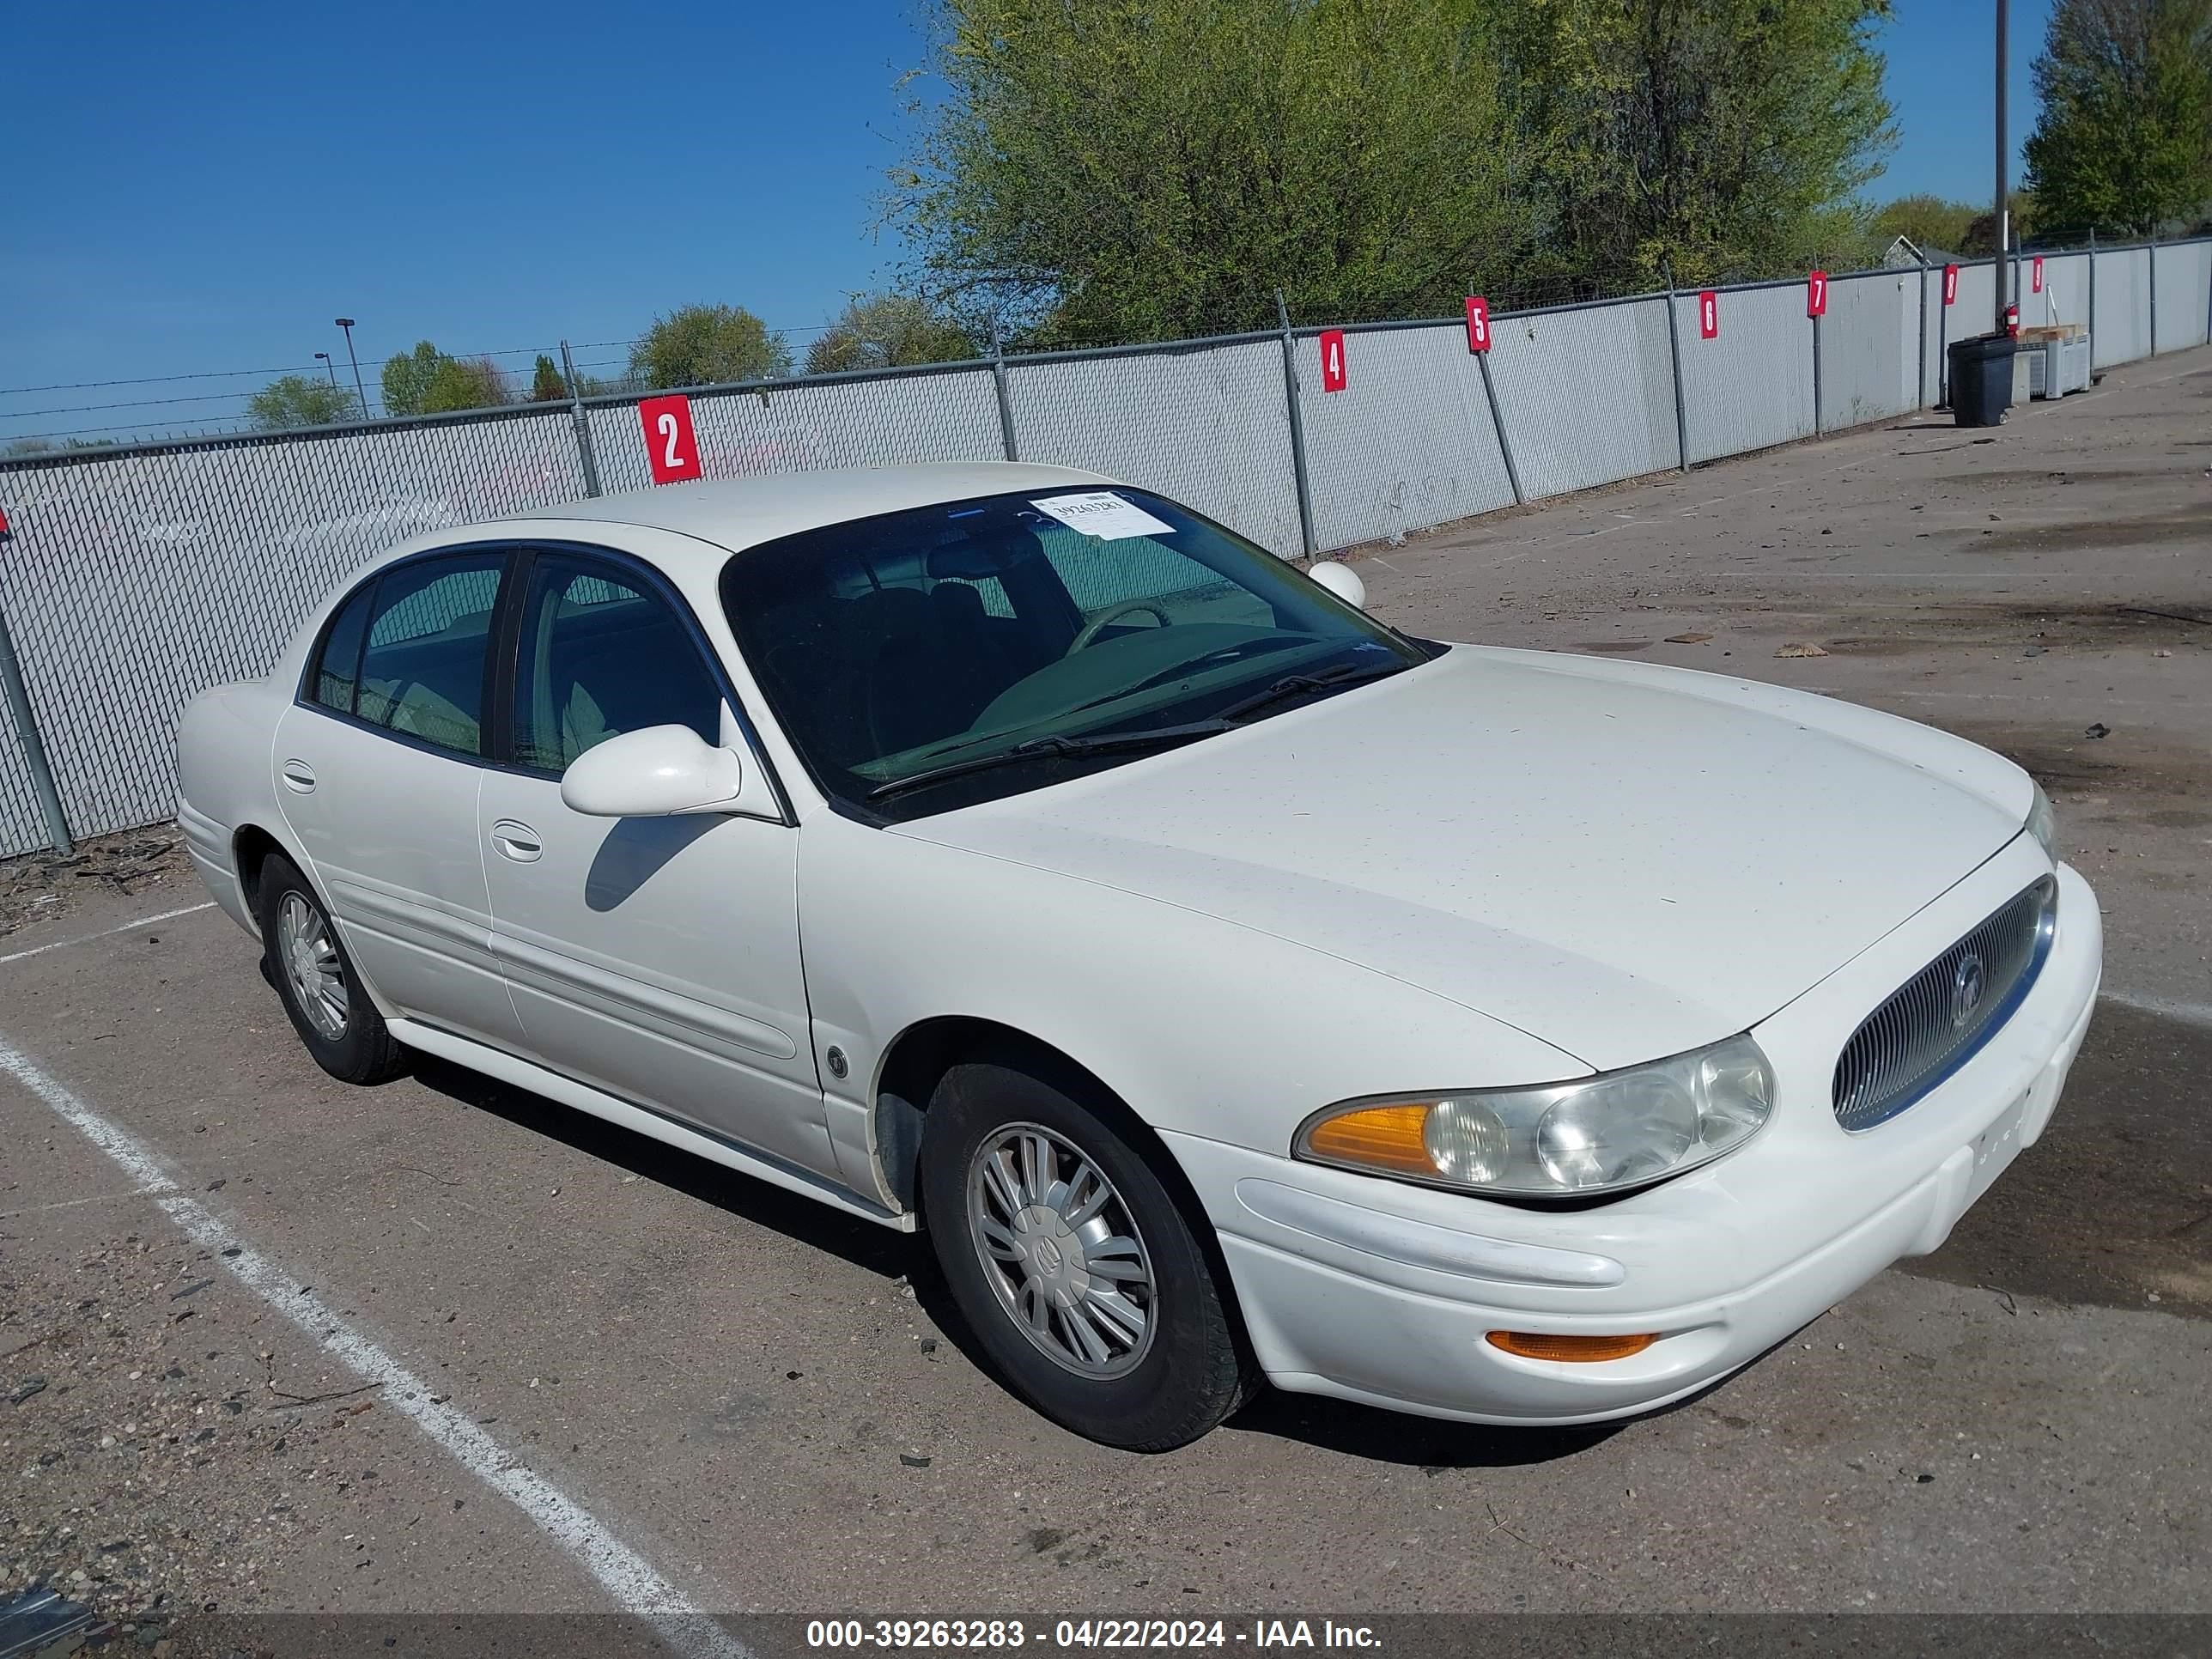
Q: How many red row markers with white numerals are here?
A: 7